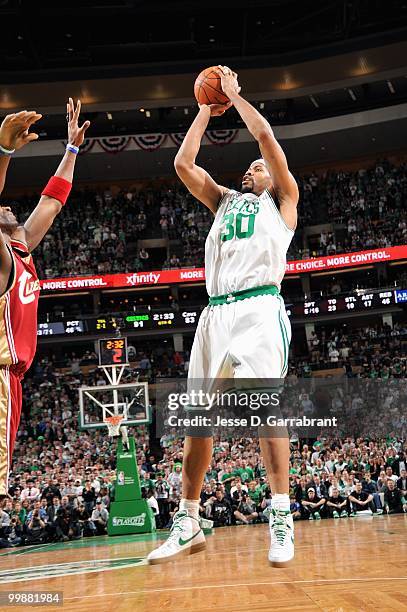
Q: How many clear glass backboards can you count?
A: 1